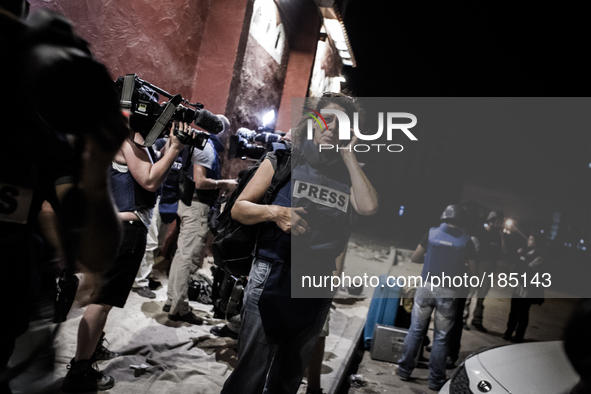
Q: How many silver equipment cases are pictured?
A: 1